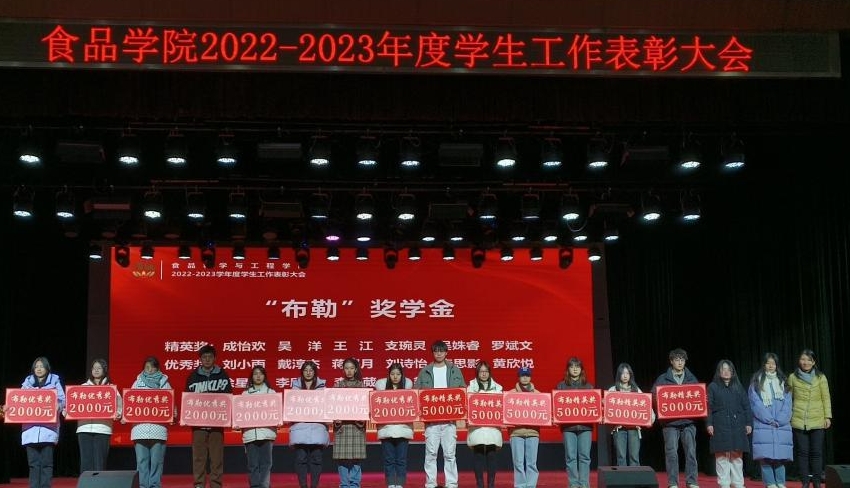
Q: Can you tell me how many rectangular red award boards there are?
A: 14